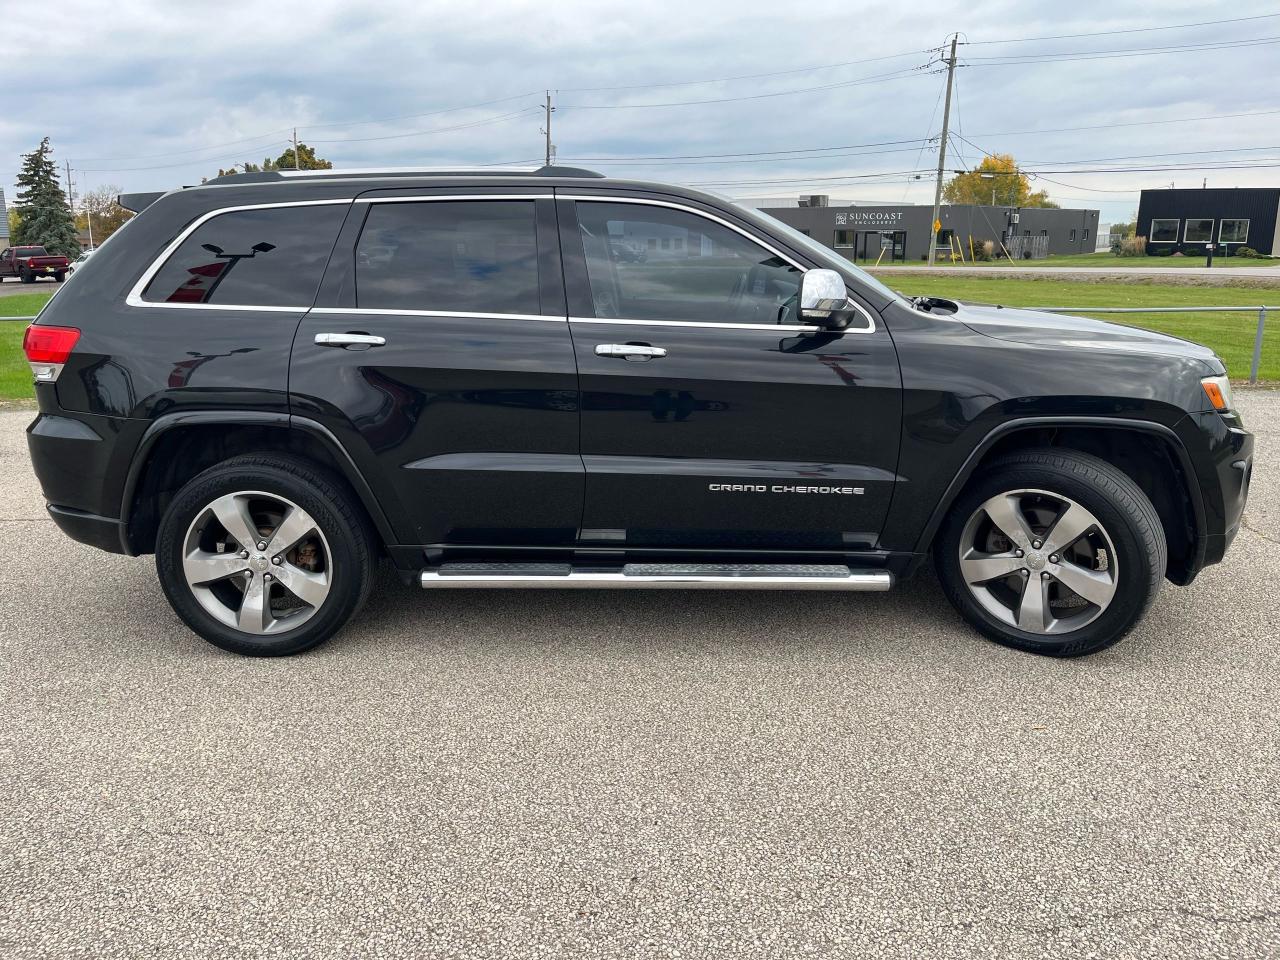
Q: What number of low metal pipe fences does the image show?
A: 1